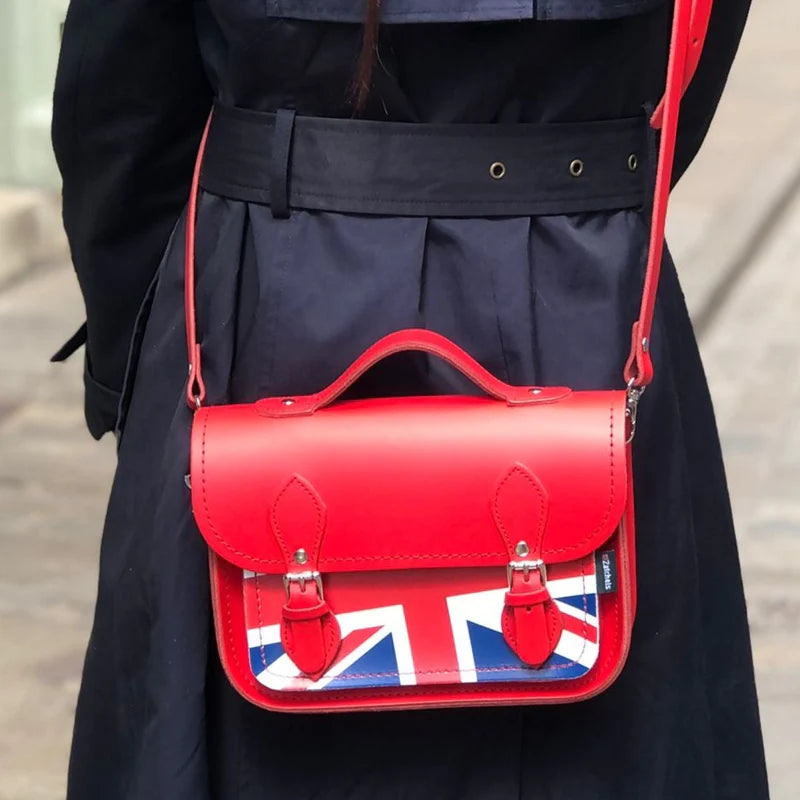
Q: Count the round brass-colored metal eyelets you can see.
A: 3